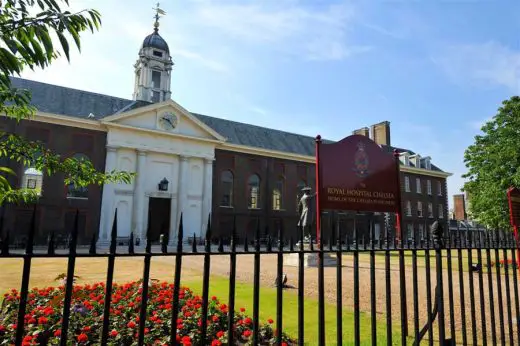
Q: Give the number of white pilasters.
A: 4